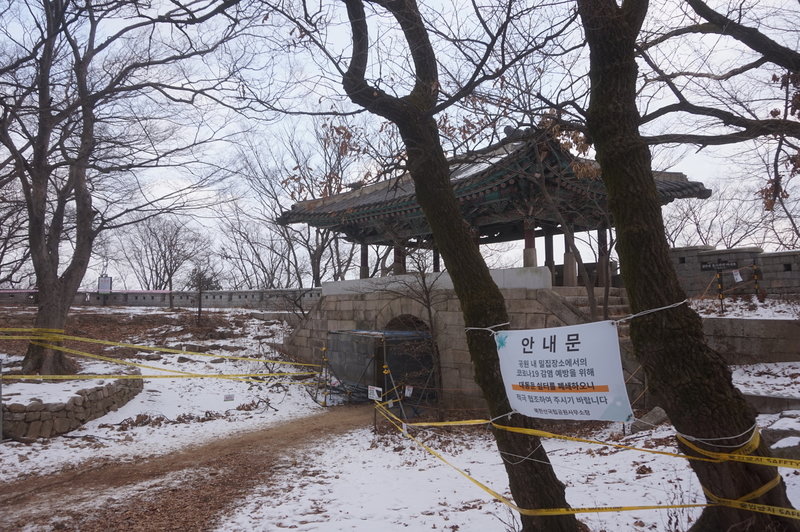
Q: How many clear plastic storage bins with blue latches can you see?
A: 0